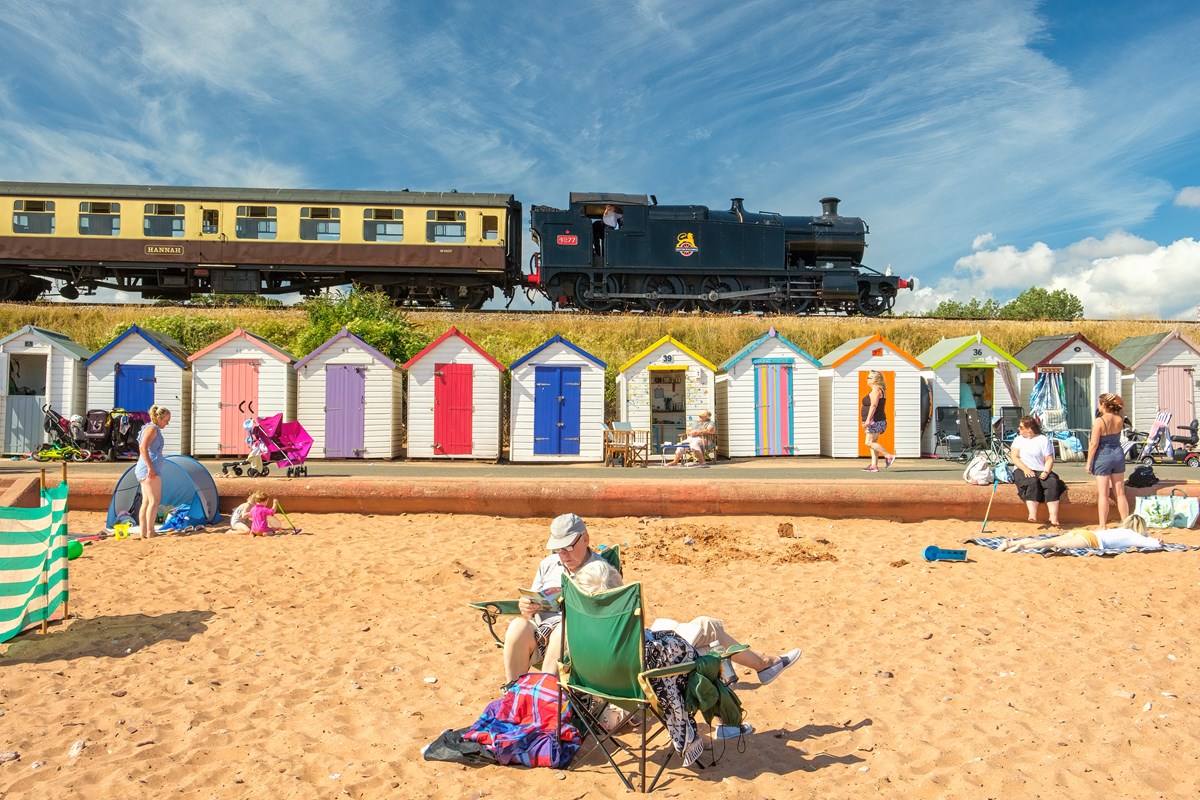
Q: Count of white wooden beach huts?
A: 12